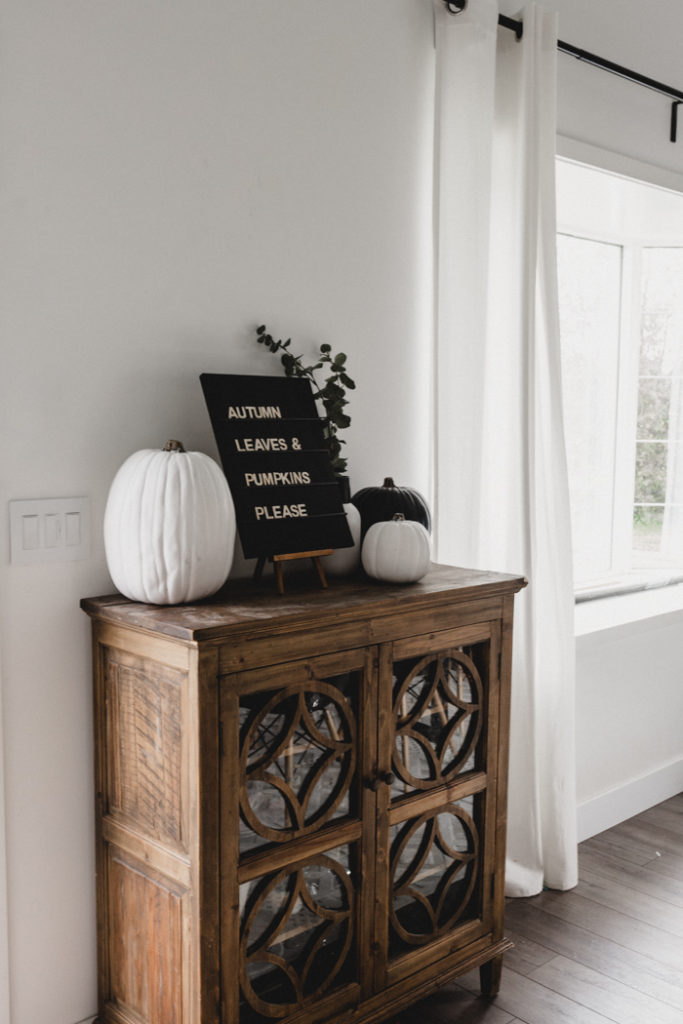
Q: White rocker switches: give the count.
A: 3